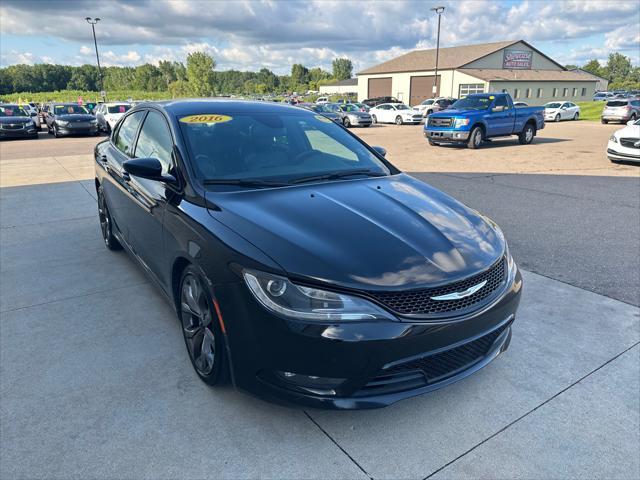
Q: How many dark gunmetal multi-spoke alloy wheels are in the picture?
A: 2